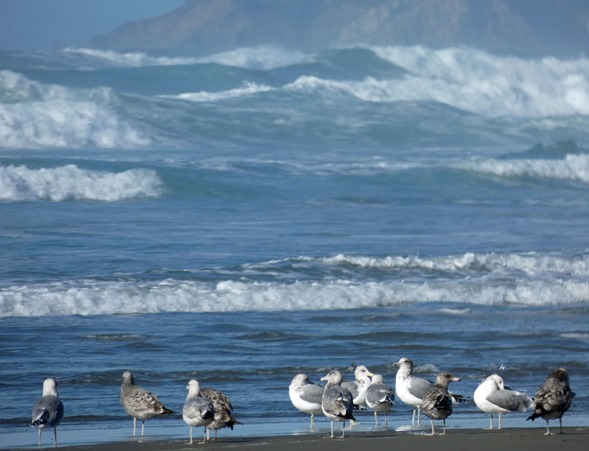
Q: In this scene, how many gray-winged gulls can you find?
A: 8